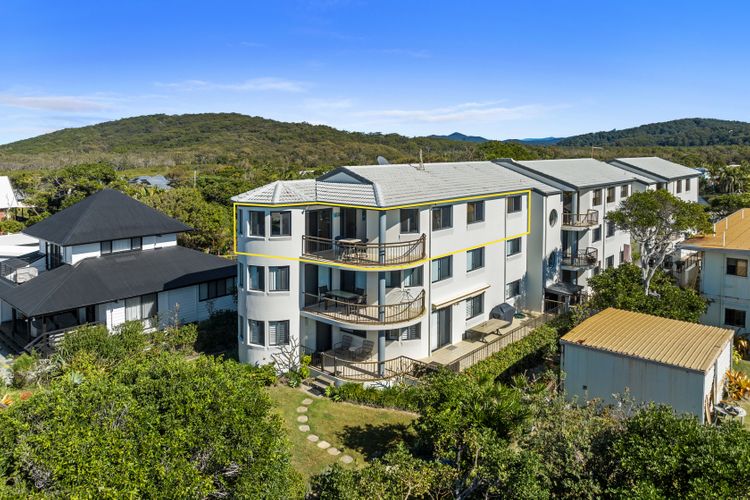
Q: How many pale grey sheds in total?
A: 1